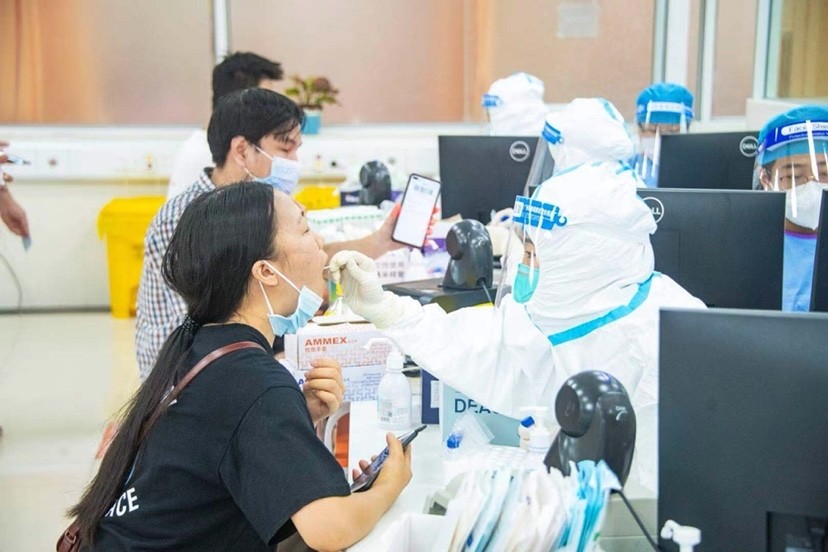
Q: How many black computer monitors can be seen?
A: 5